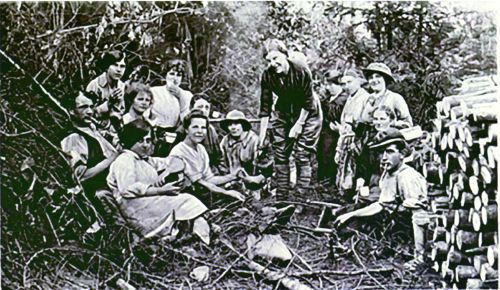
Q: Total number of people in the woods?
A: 14